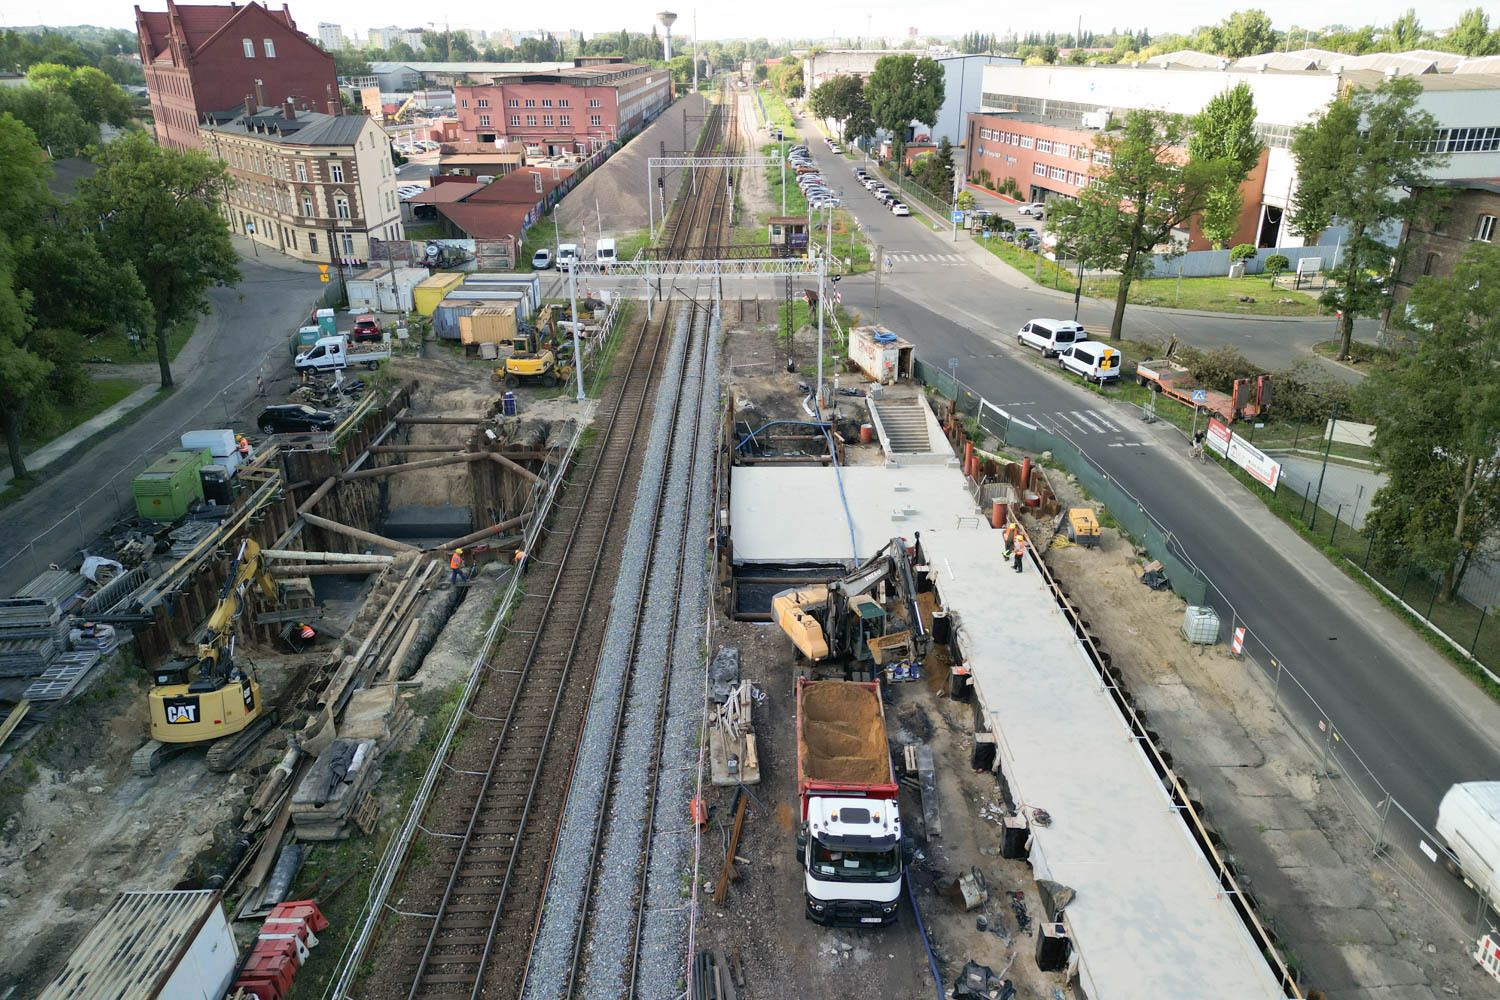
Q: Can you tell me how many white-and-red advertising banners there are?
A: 2